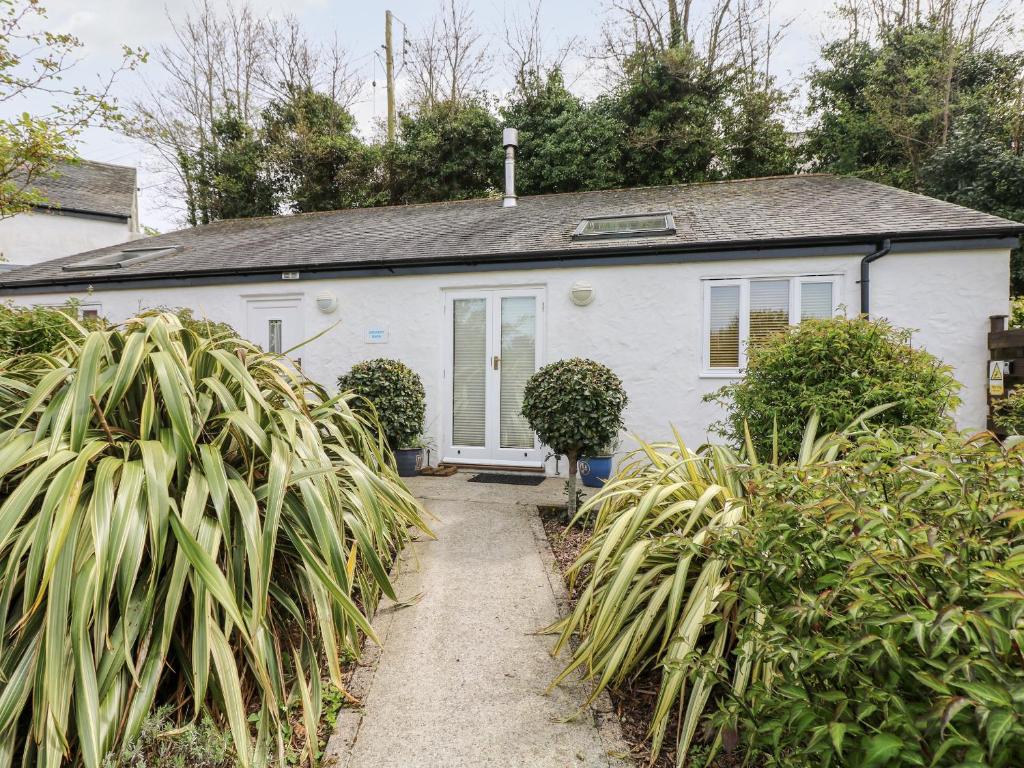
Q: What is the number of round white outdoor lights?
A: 2